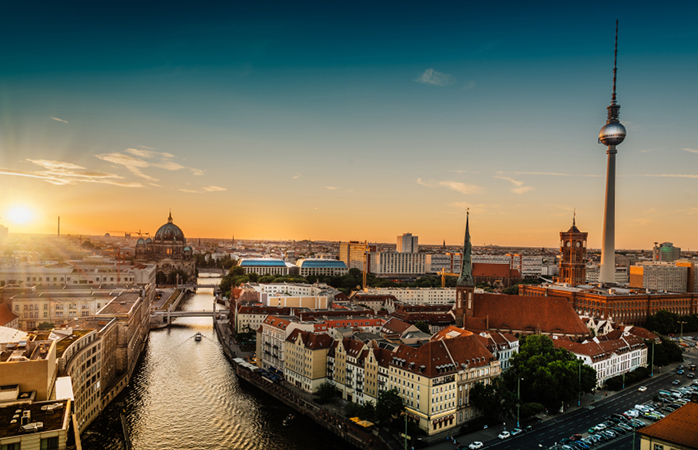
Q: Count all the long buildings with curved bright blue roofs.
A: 2